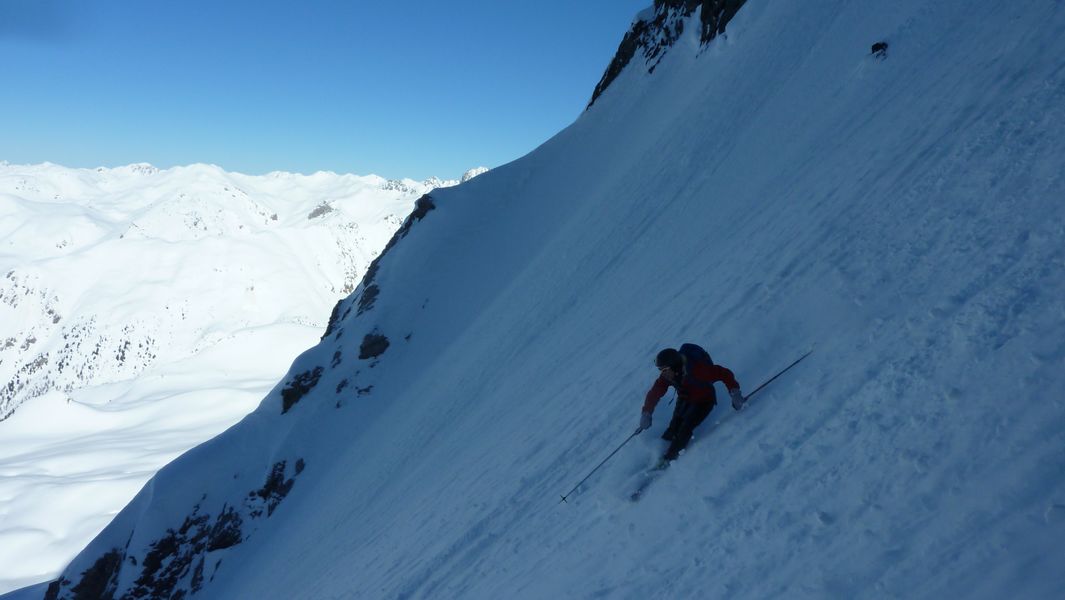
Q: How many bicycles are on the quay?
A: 0